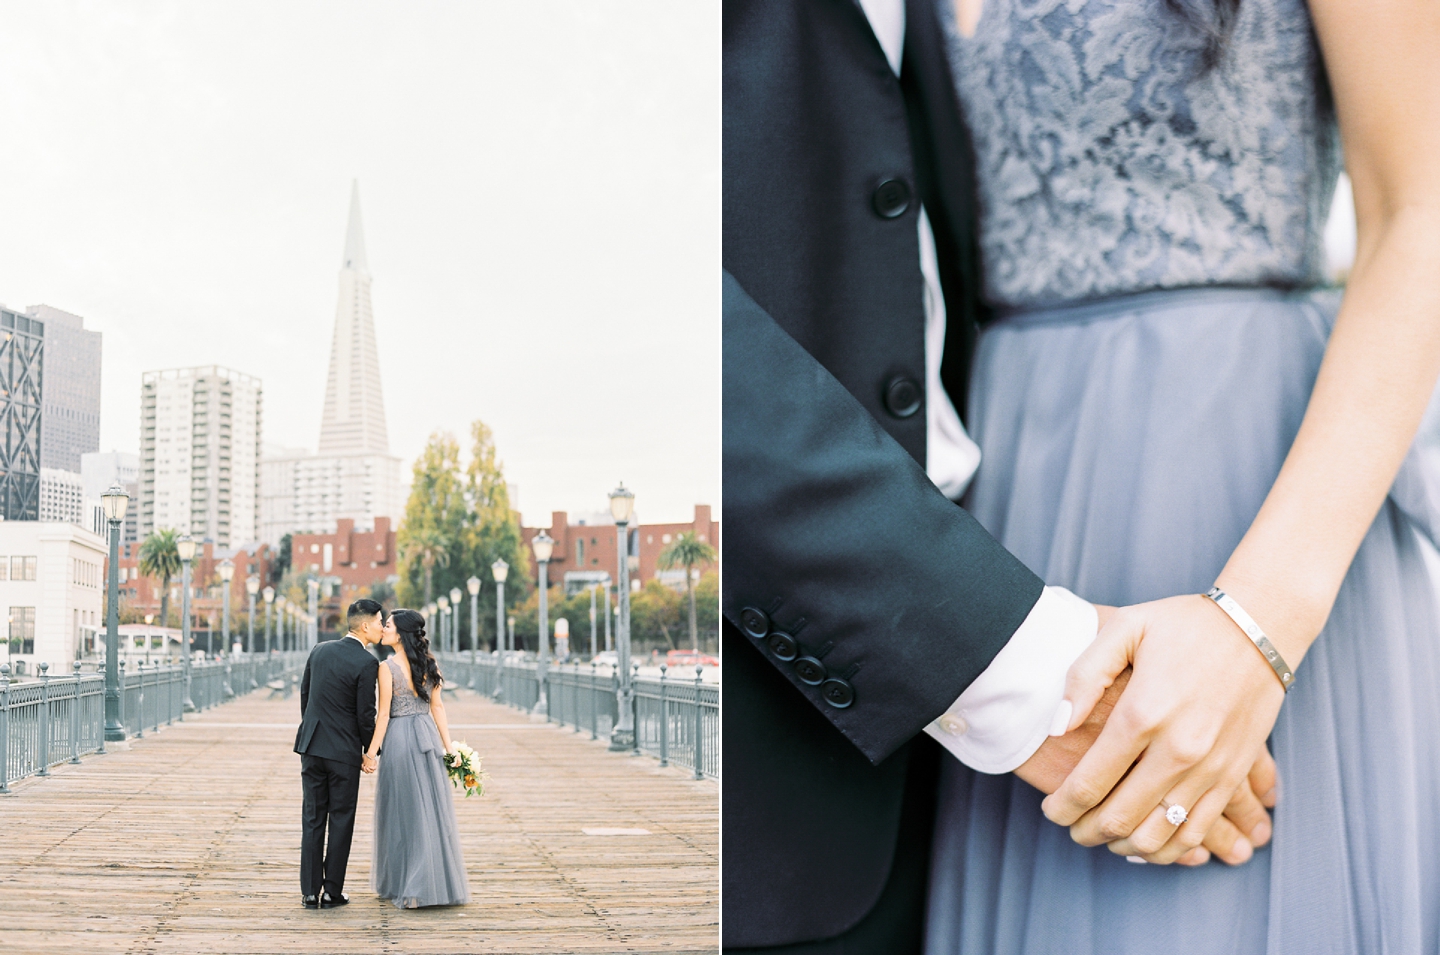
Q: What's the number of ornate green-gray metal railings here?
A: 2